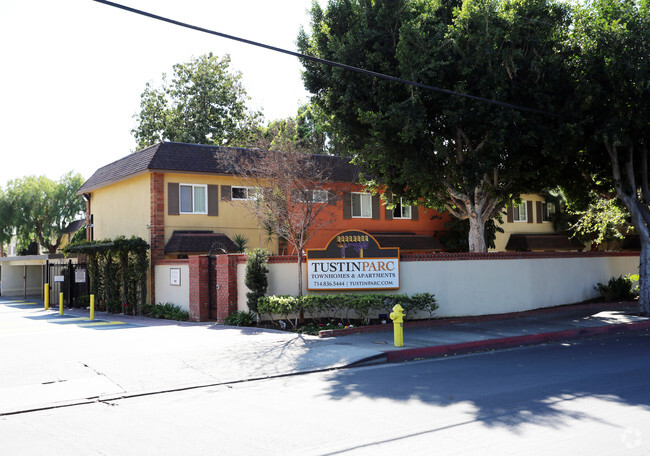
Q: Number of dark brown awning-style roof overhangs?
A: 3